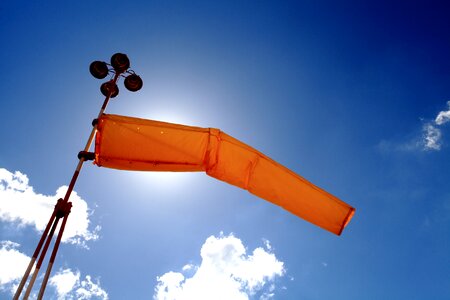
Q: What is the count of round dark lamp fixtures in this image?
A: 4